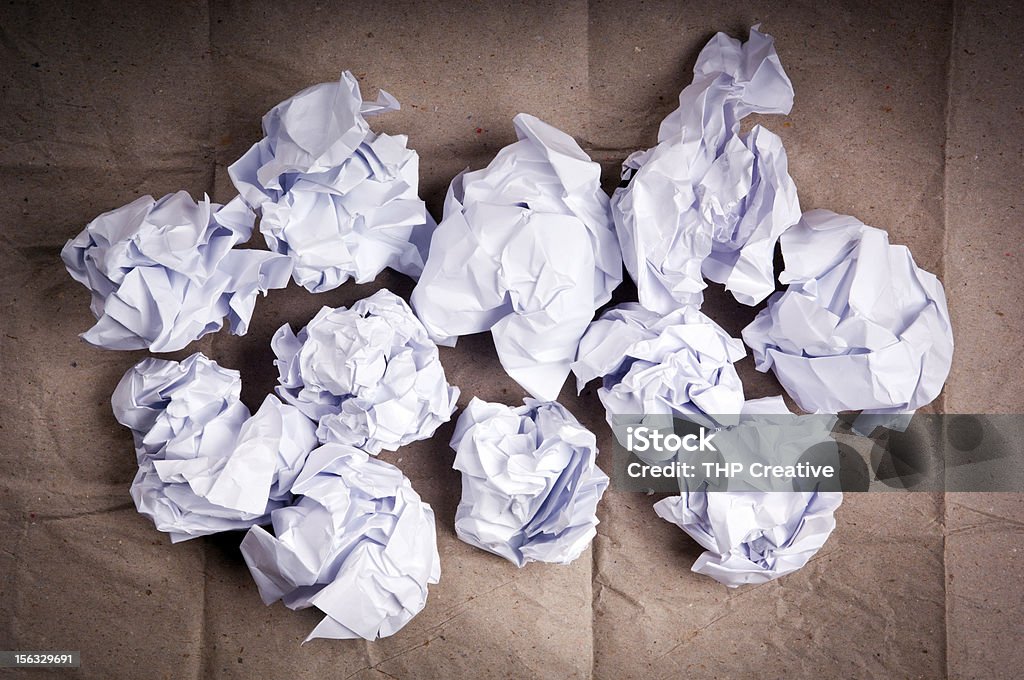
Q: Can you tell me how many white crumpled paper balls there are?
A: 11